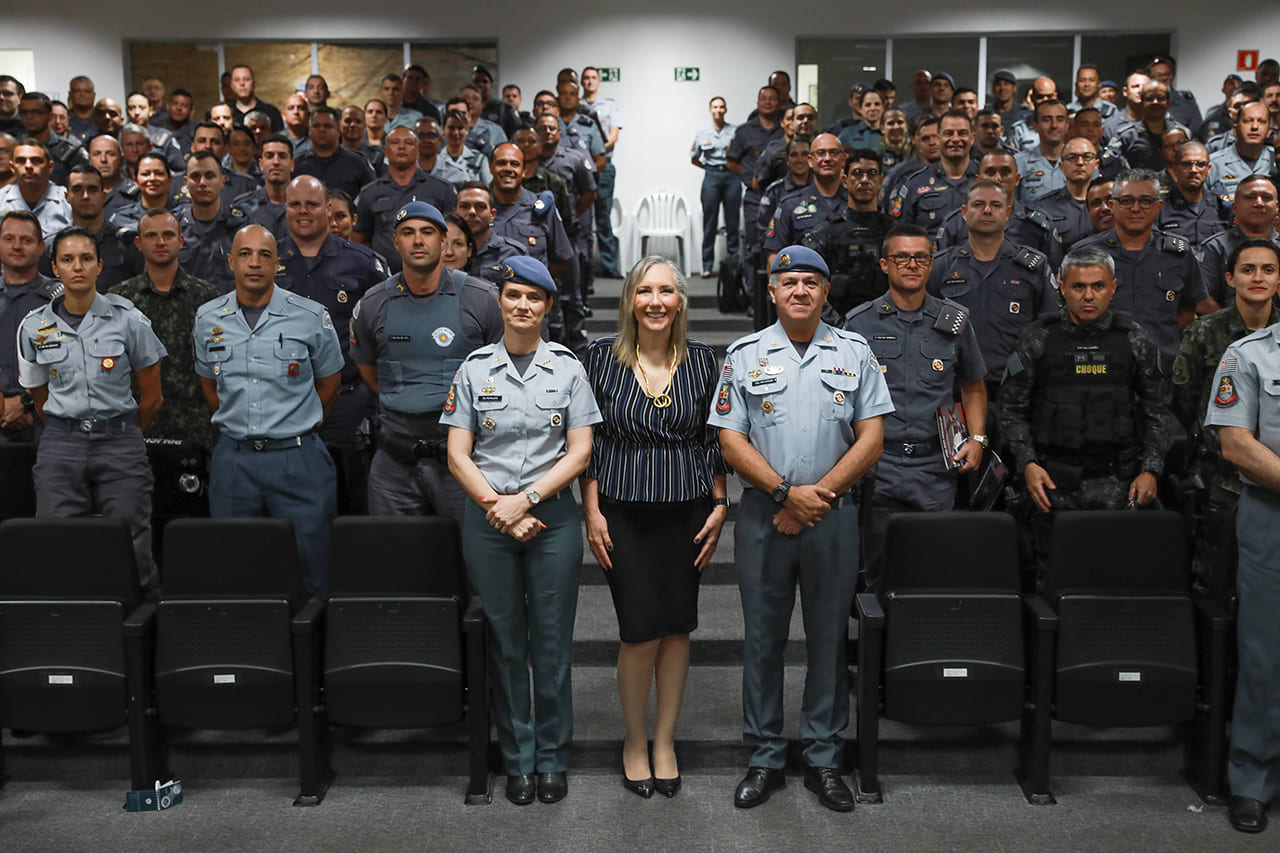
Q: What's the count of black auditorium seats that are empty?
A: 5